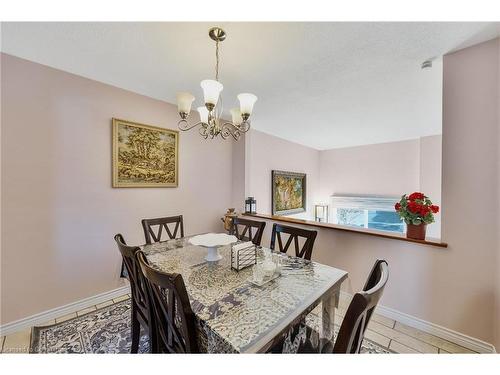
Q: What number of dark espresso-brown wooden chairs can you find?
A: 6